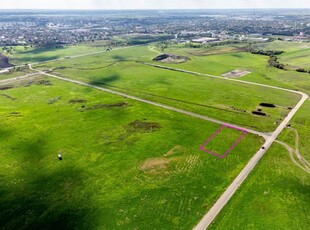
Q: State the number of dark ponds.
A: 2